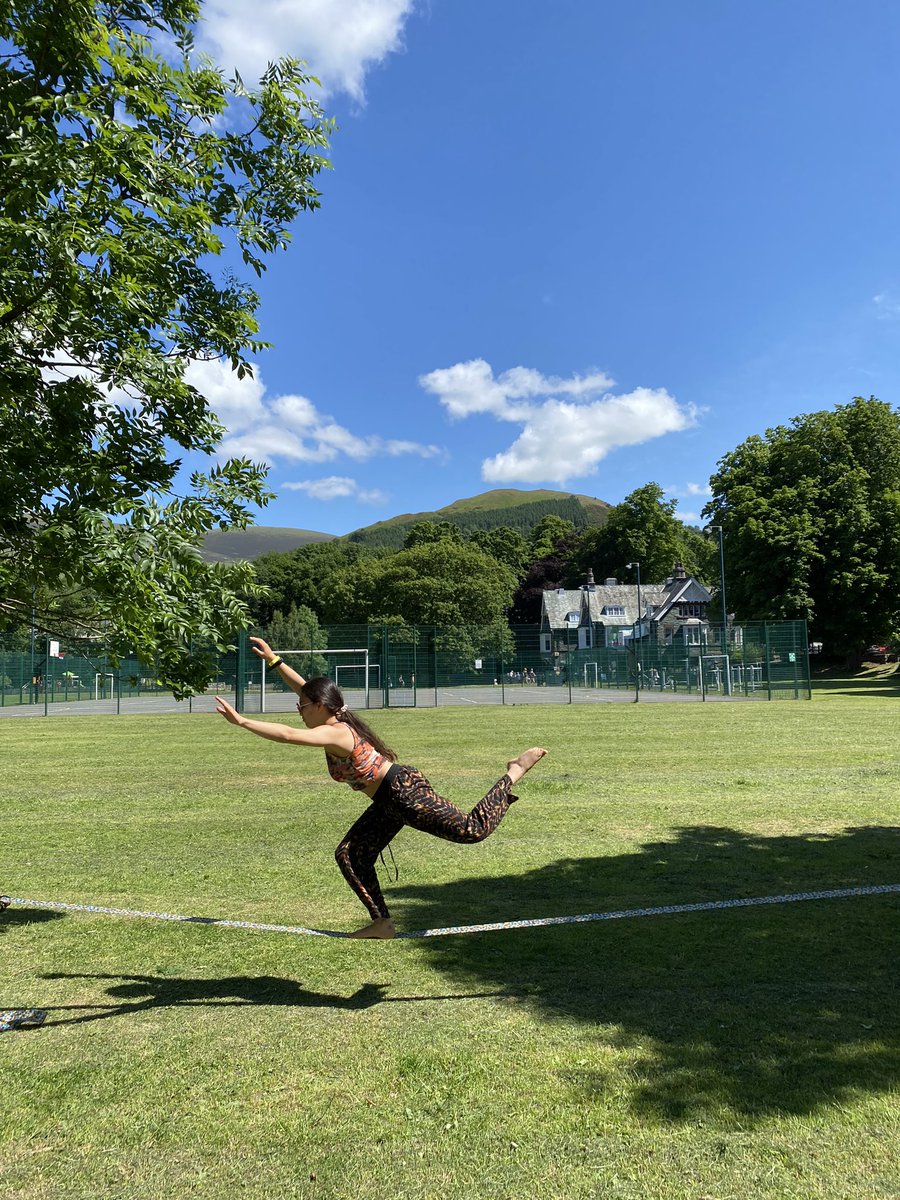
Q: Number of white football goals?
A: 5